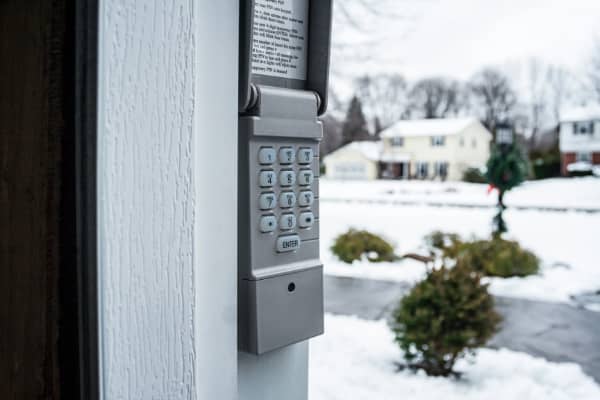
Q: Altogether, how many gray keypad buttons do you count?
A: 13